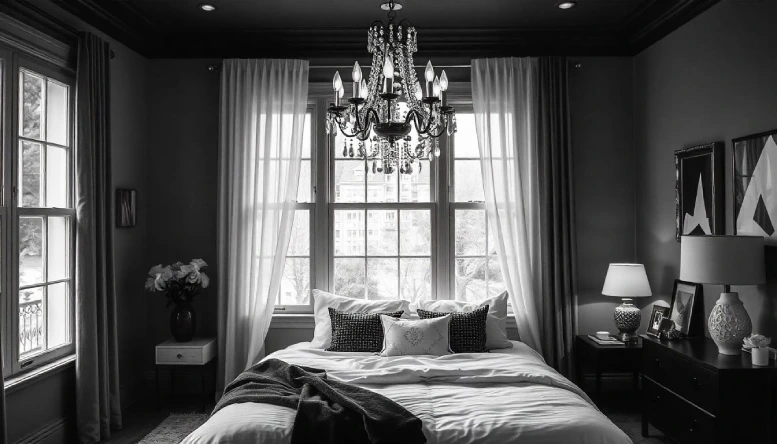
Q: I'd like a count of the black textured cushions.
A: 2